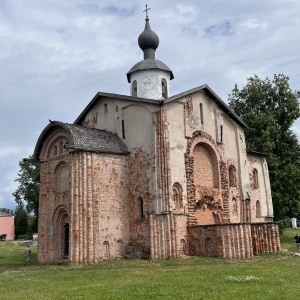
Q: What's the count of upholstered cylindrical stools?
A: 0